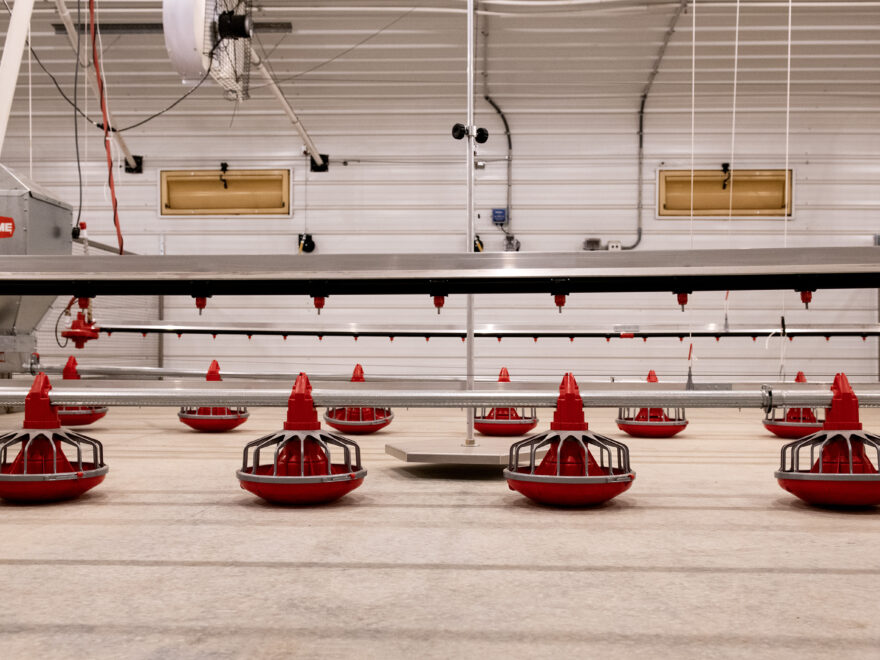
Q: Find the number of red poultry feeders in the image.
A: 10